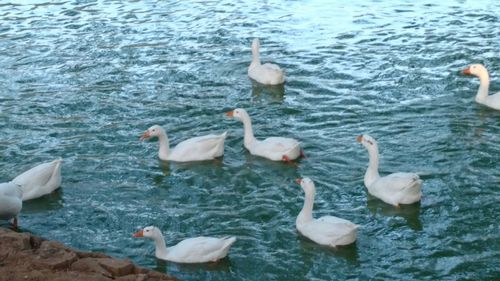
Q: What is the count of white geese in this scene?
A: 9